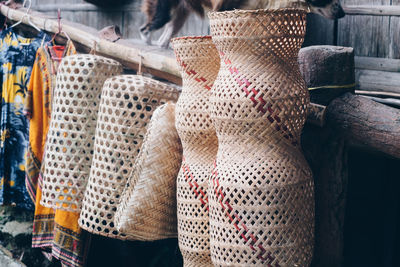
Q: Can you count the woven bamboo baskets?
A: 5